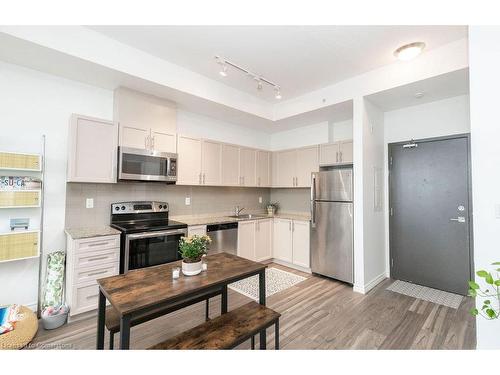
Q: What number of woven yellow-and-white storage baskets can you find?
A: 3